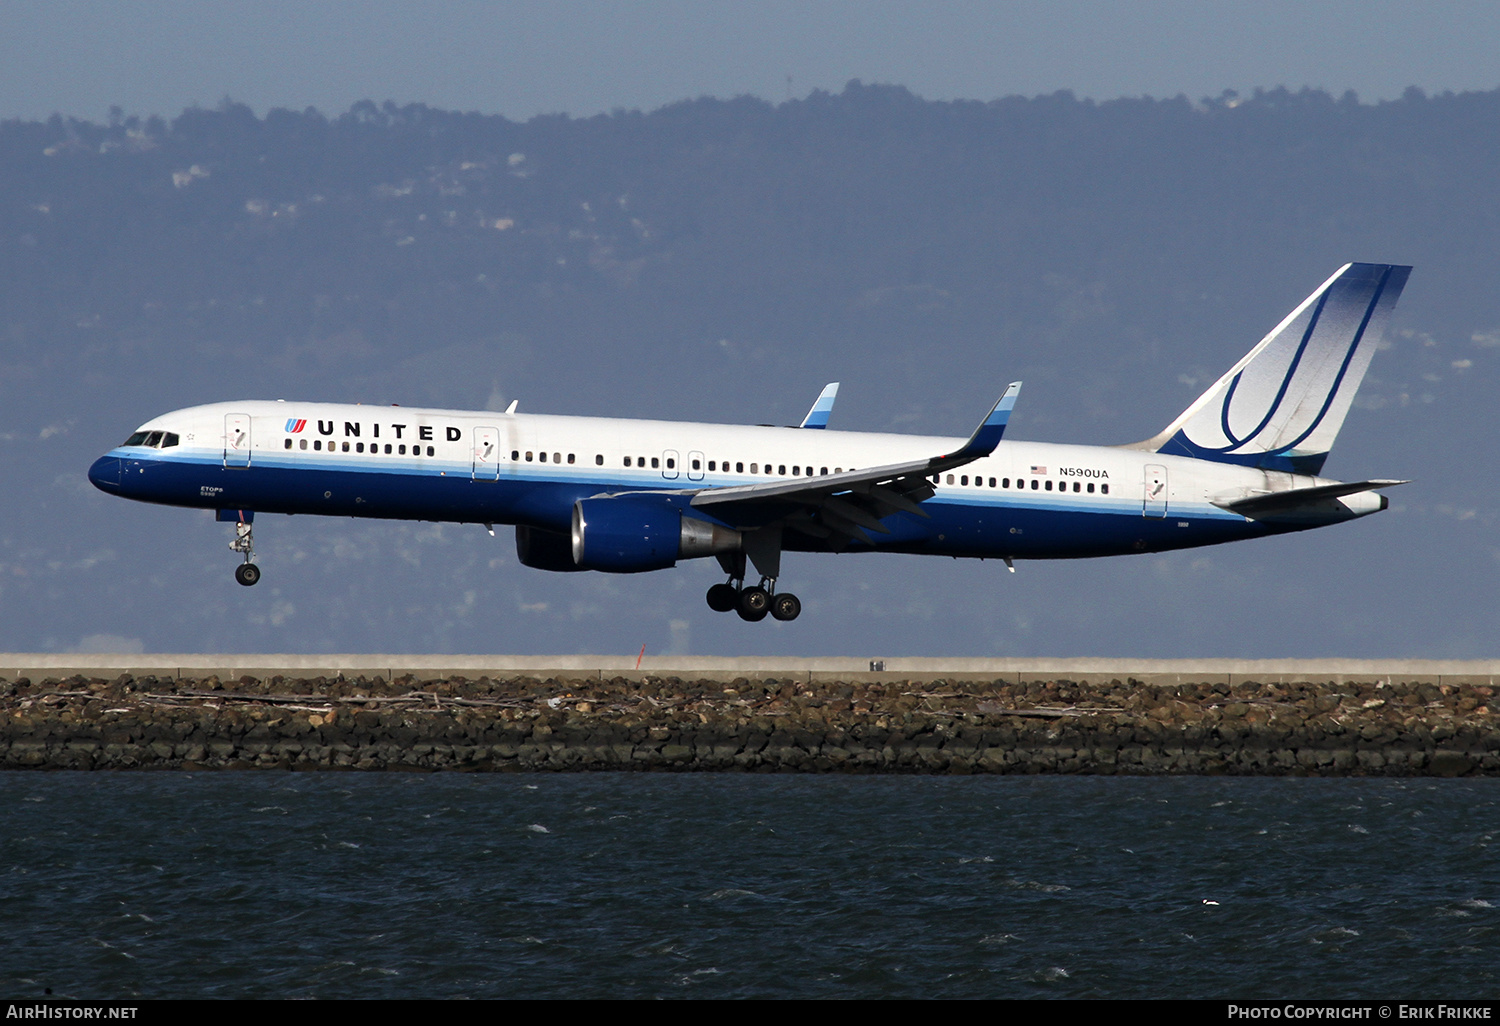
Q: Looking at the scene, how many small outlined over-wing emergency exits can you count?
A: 2